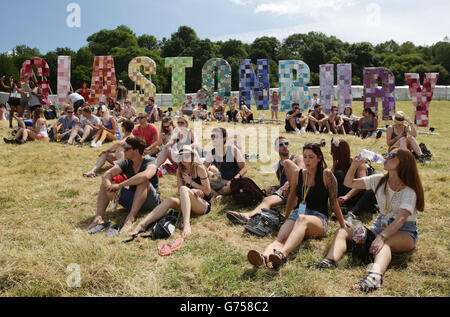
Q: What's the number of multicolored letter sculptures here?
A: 11